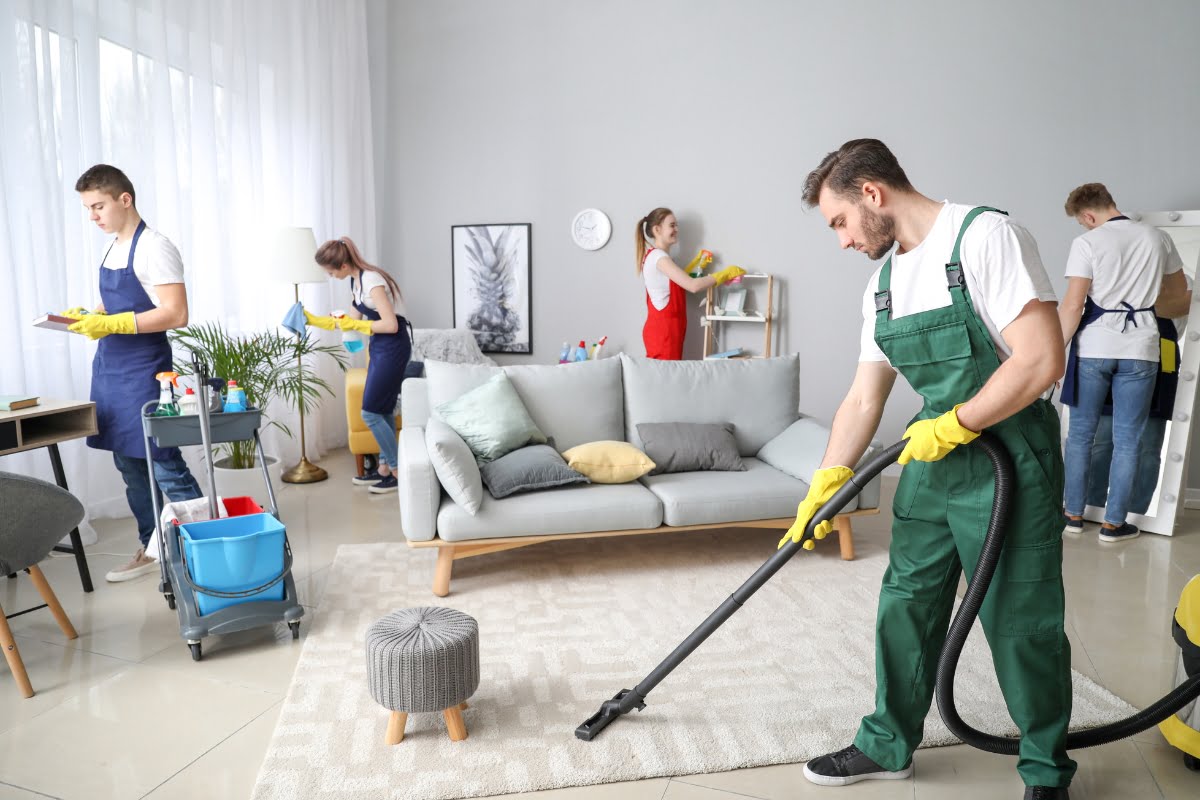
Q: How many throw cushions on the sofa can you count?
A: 6